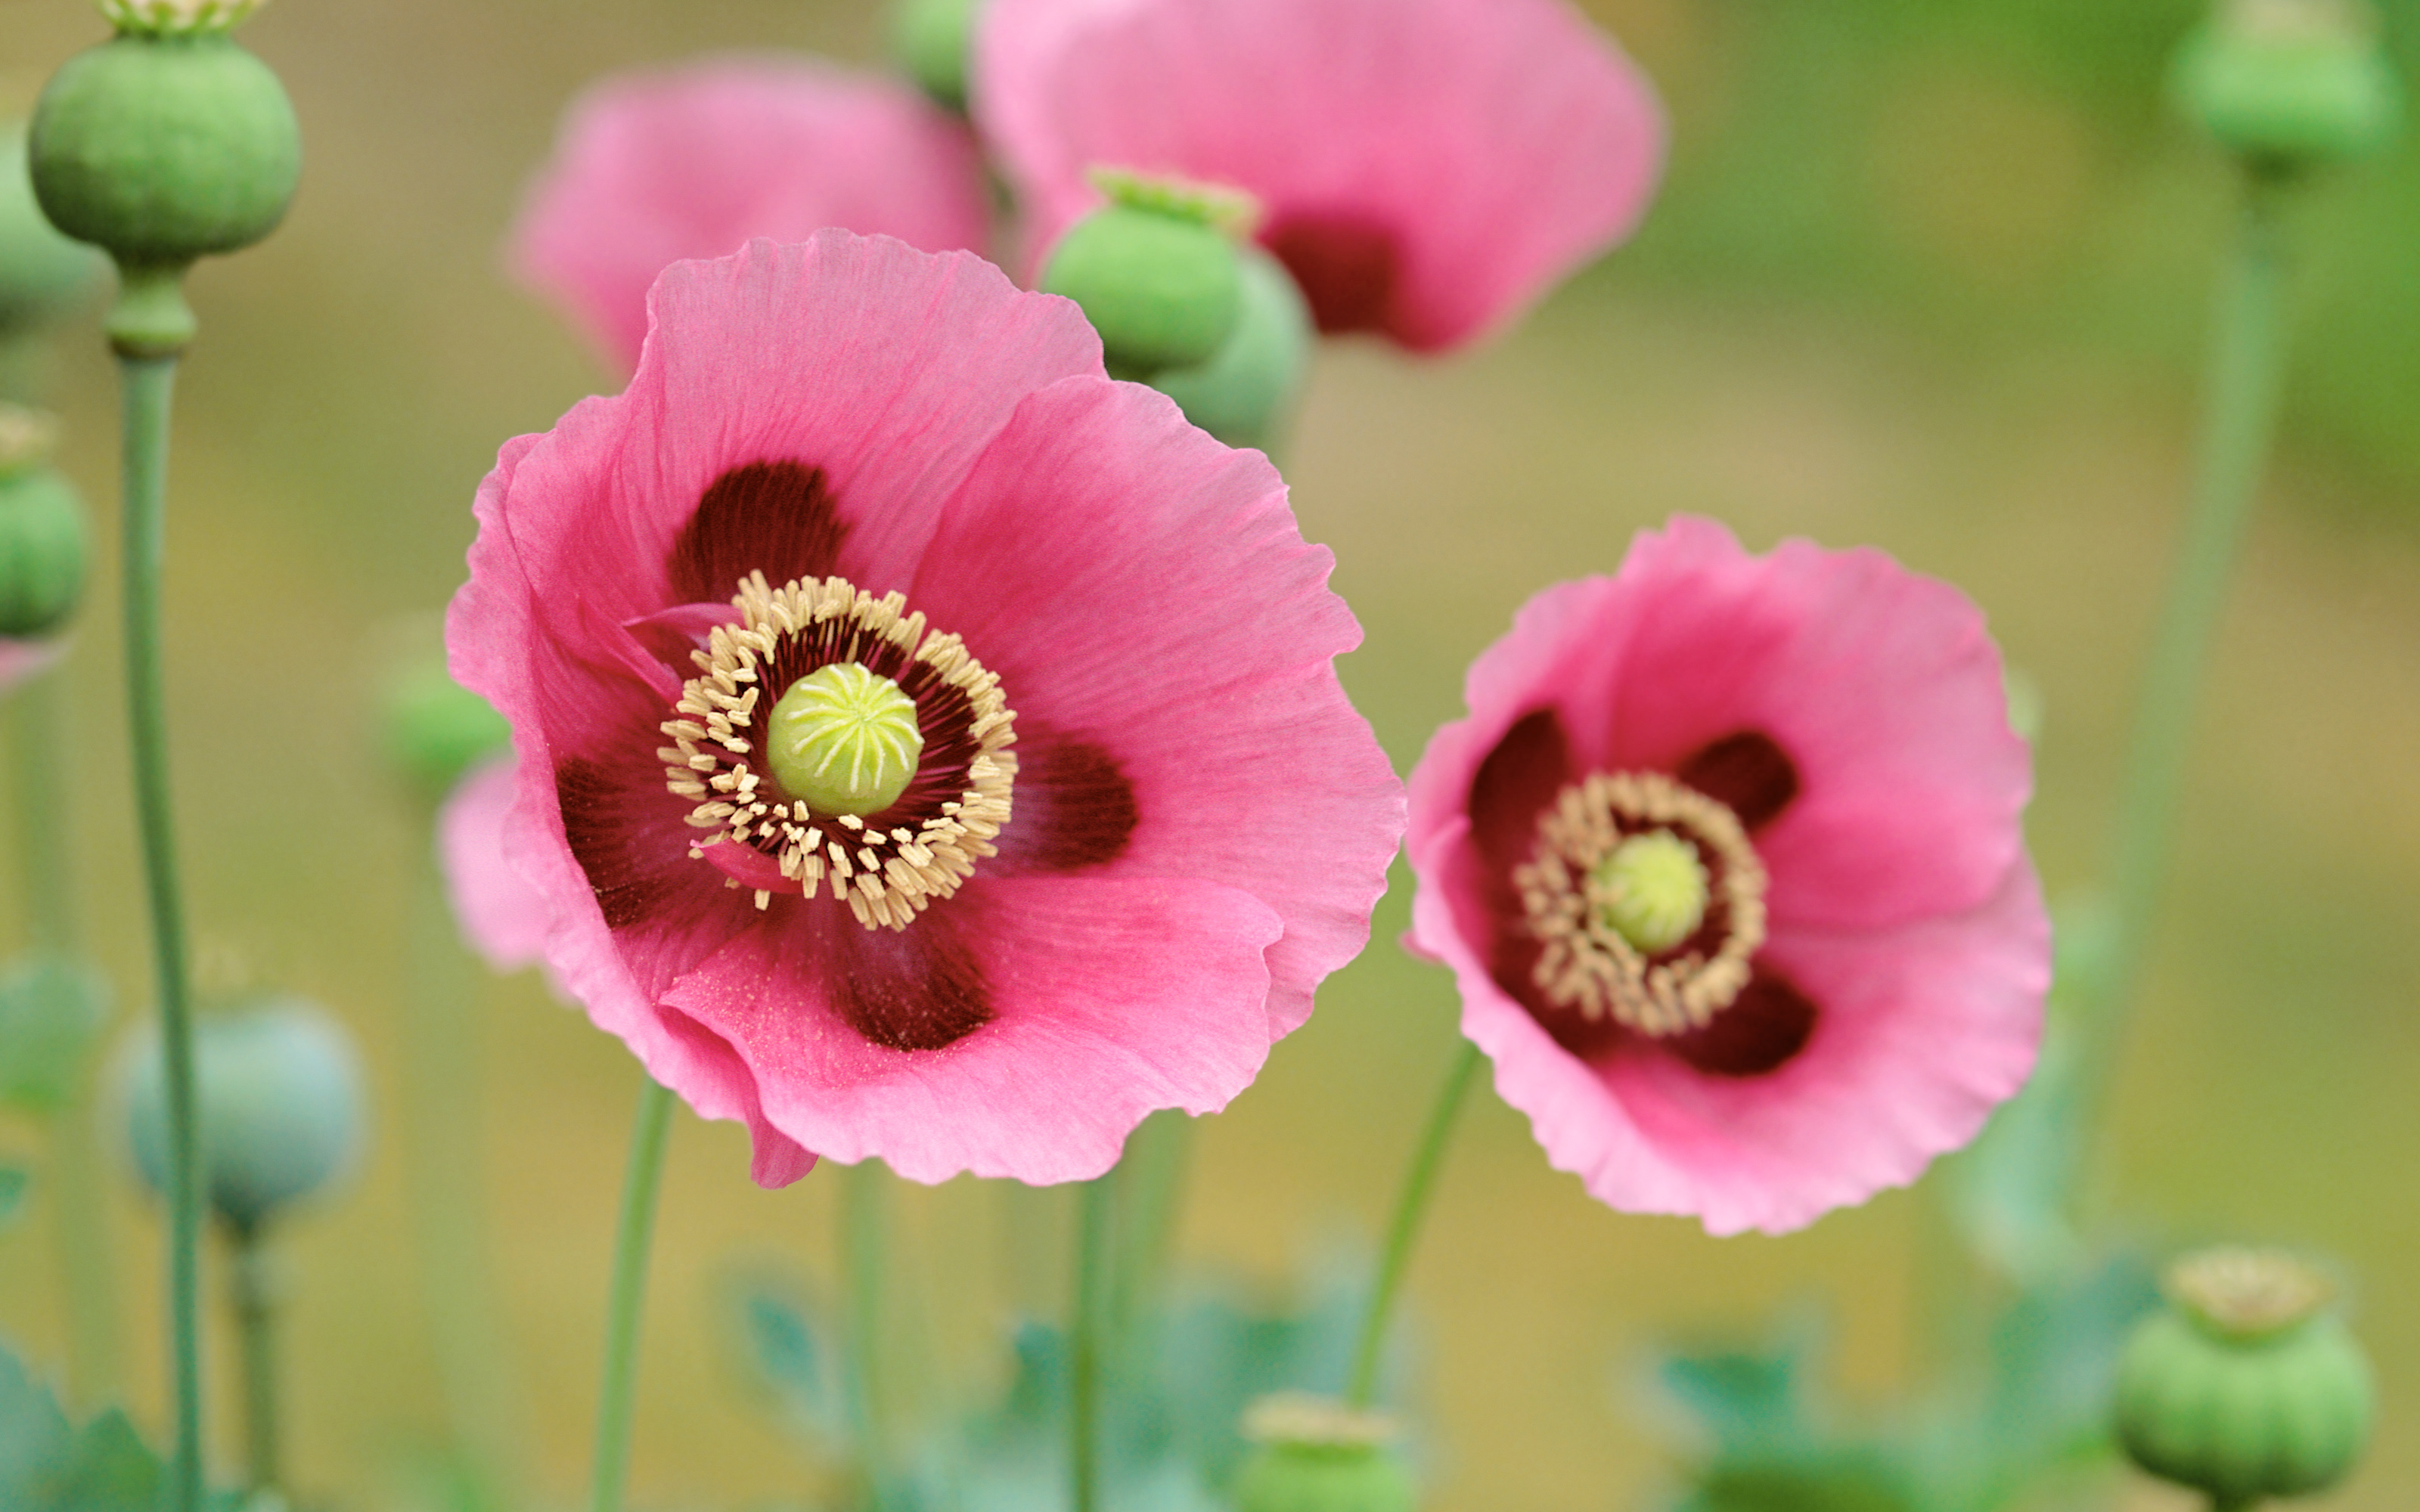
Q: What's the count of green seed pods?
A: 11